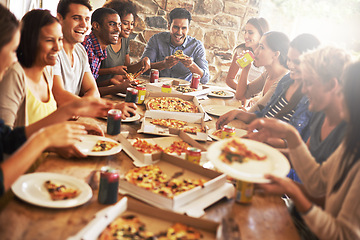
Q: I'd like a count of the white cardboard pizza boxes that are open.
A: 6